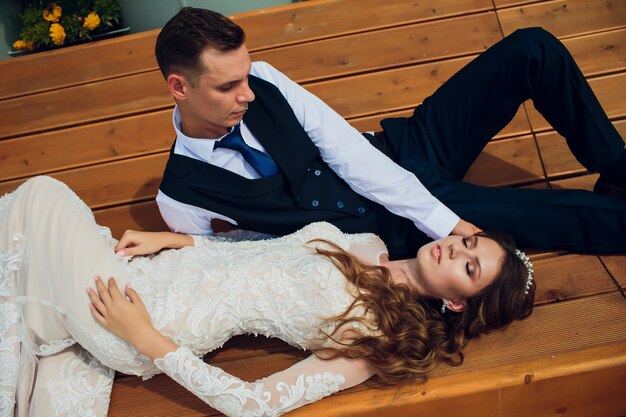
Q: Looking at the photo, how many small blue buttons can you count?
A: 4